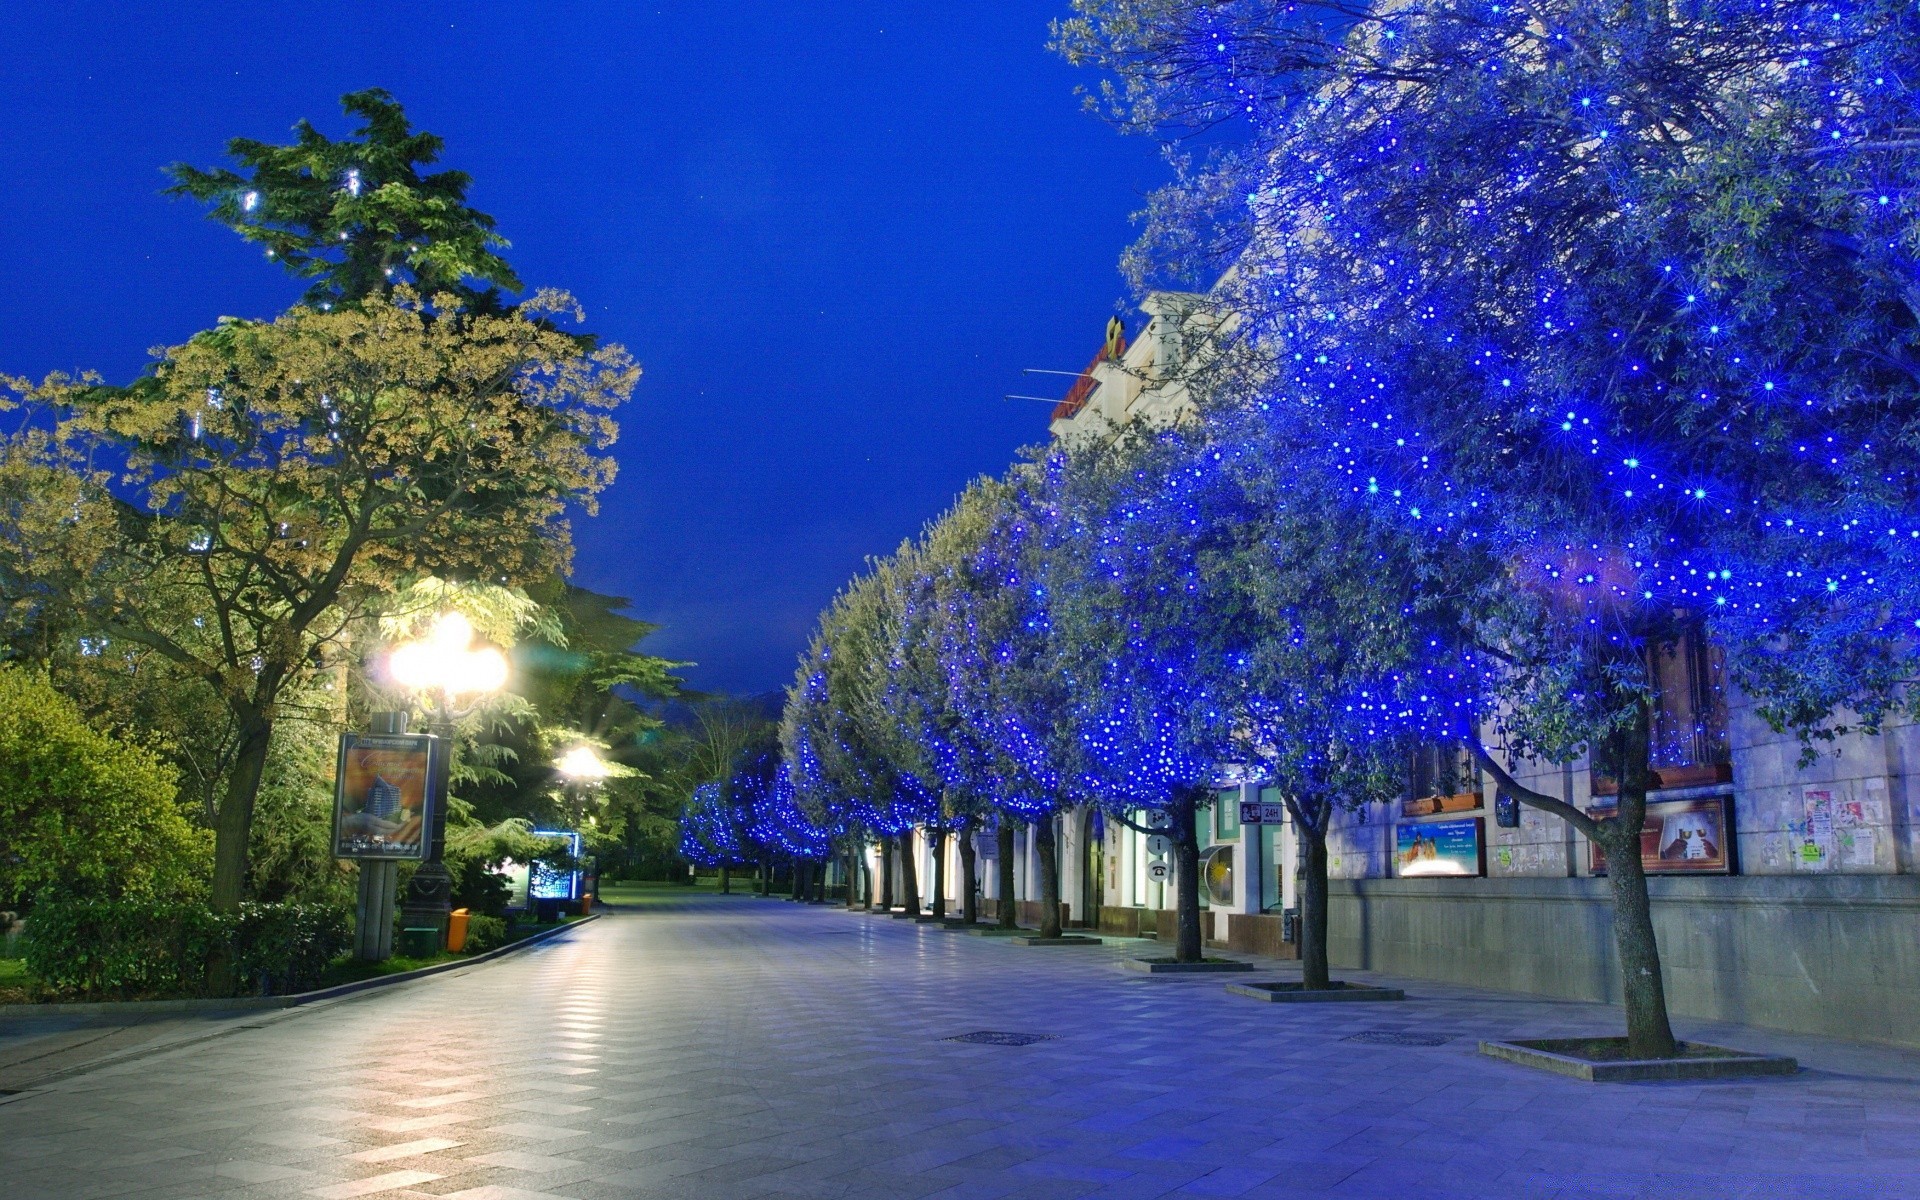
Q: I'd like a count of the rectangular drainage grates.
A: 2